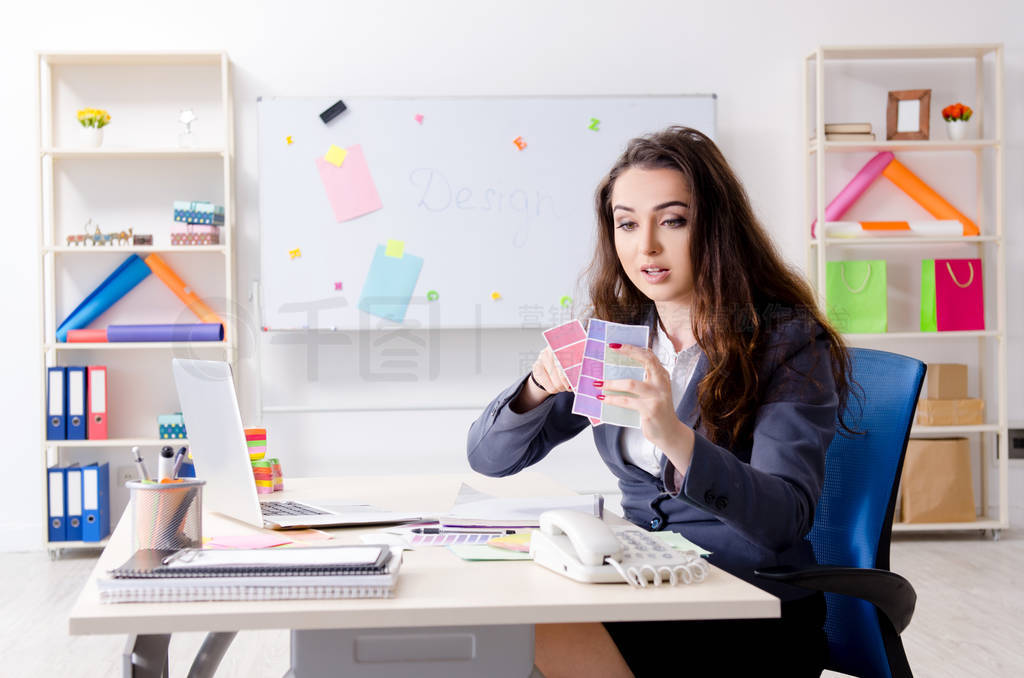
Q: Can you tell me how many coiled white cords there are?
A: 1